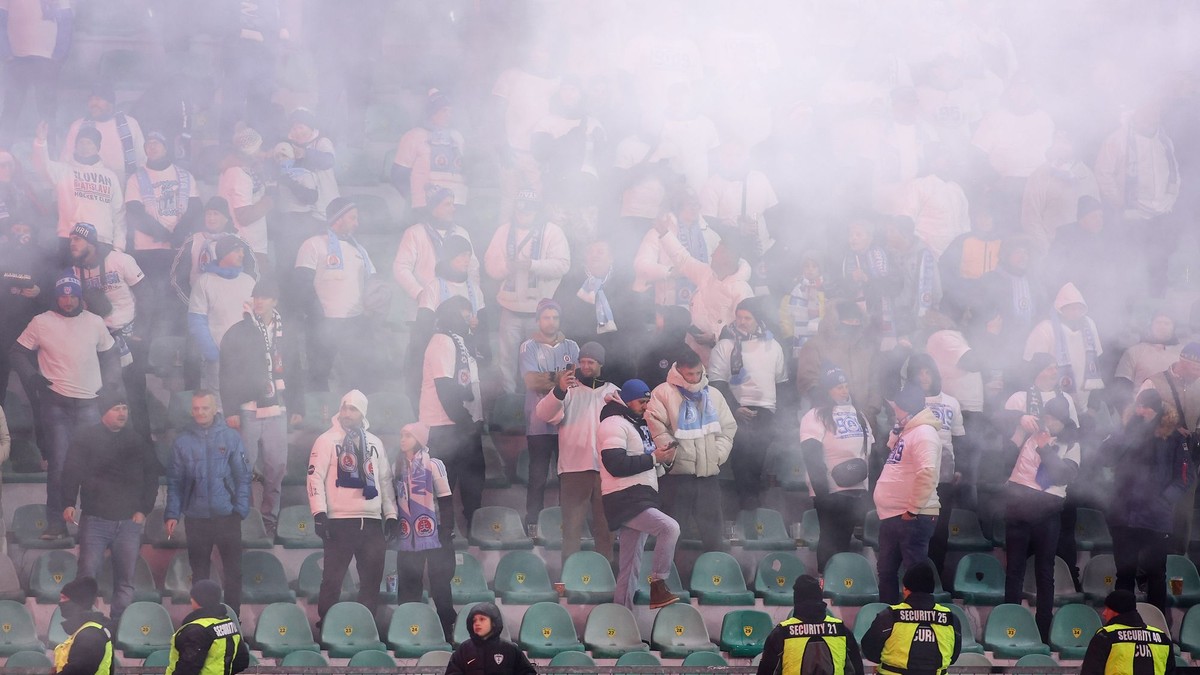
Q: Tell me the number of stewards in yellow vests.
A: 5